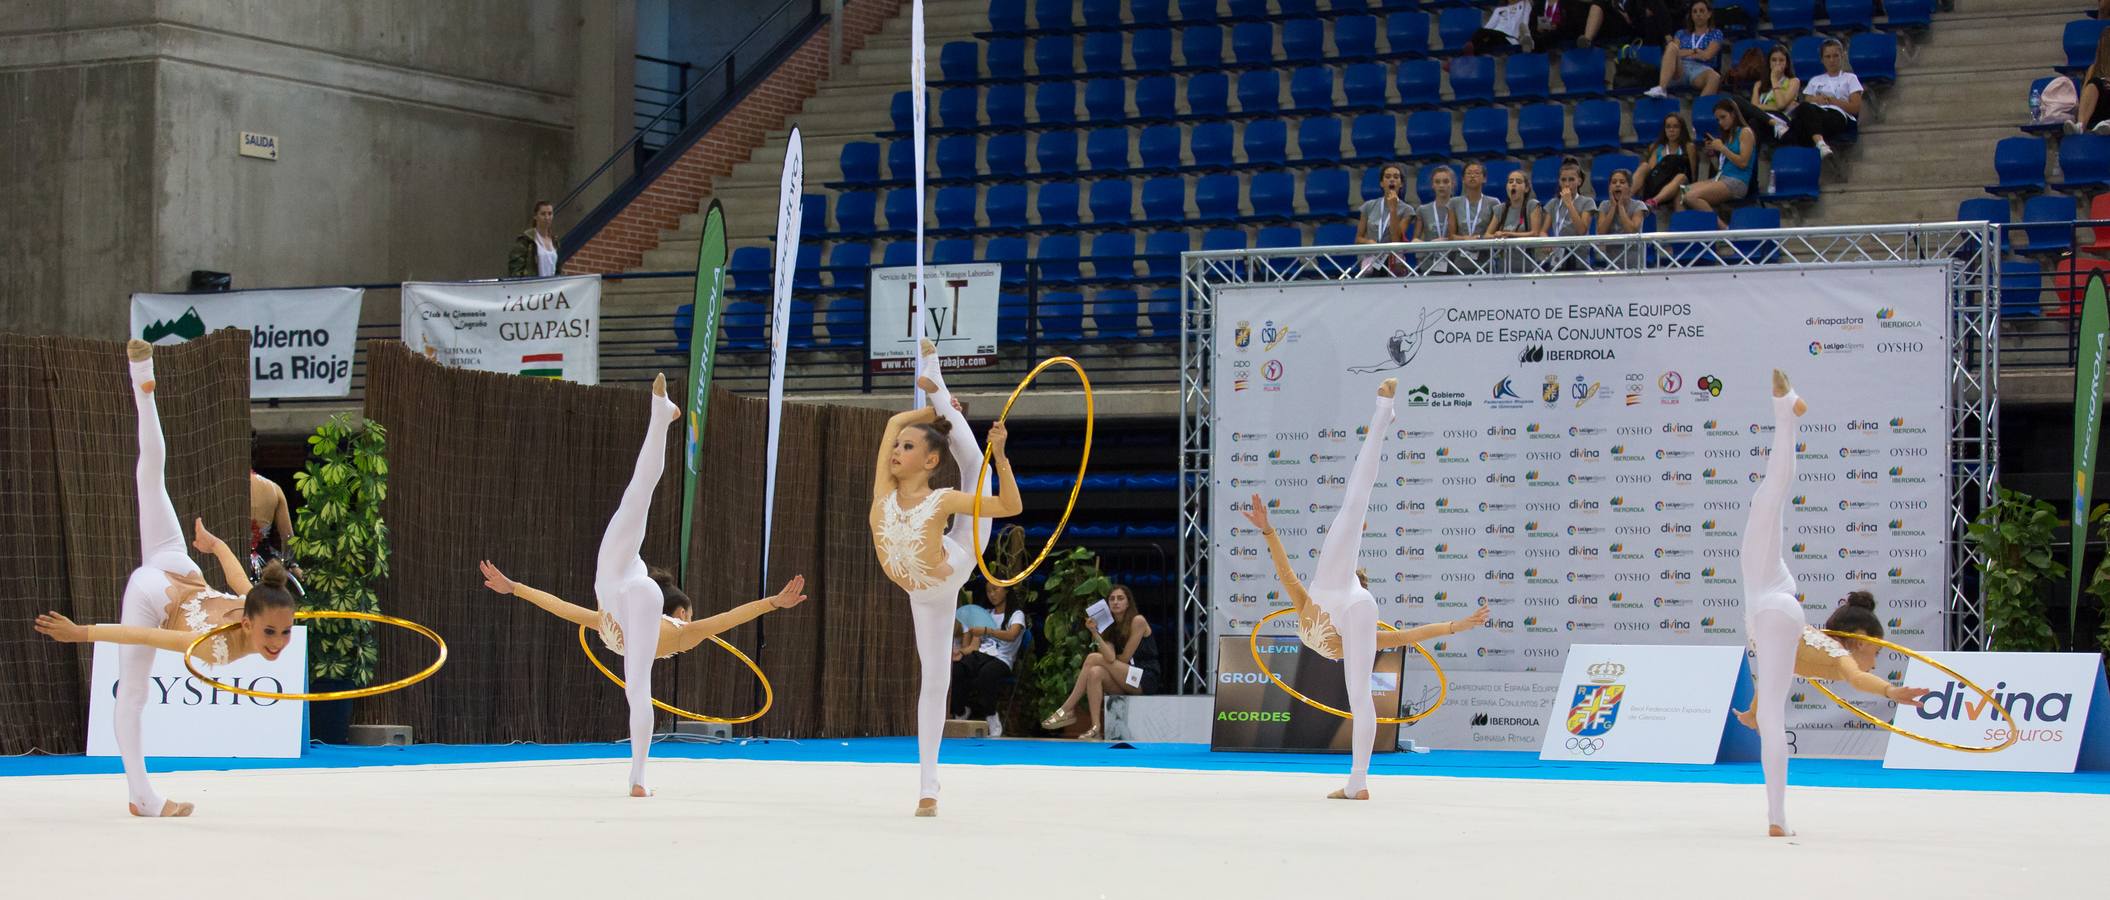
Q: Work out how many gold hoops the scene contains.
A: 5